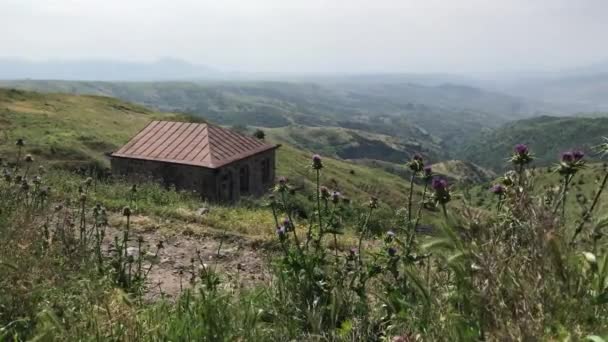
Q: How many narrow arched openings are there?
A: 3